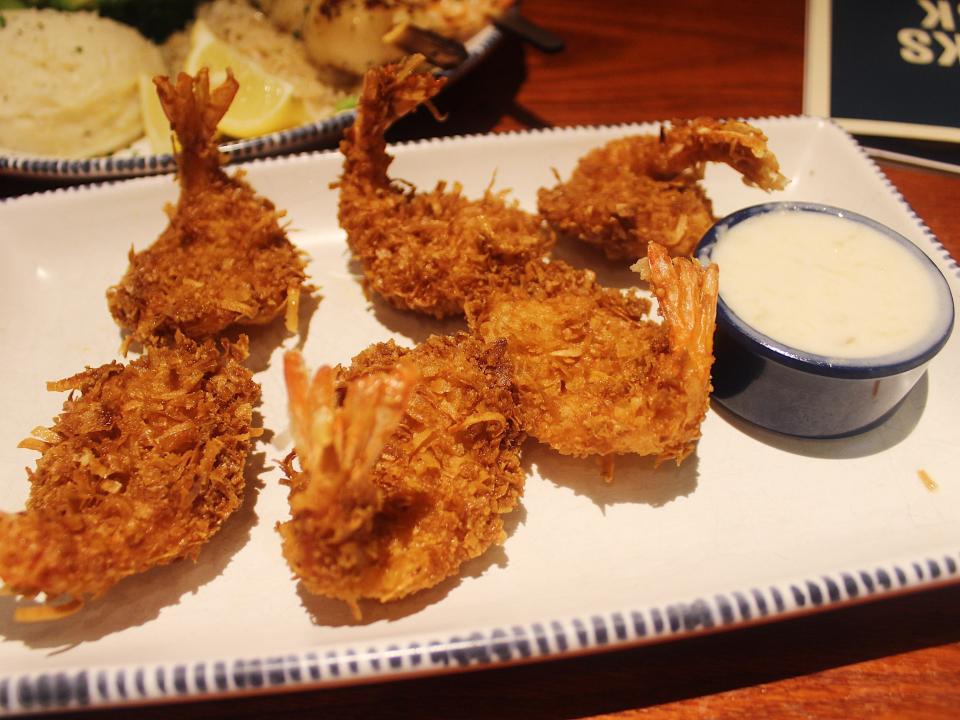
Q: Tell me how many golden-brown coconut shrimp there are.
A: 6